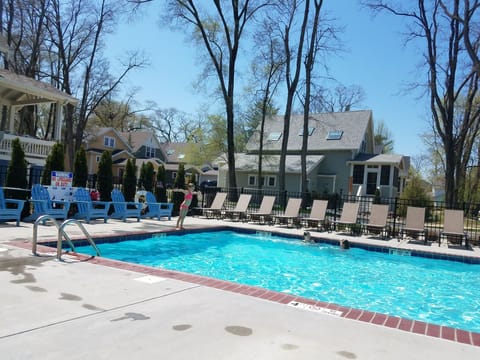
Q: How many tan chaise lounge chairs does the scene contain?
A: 9